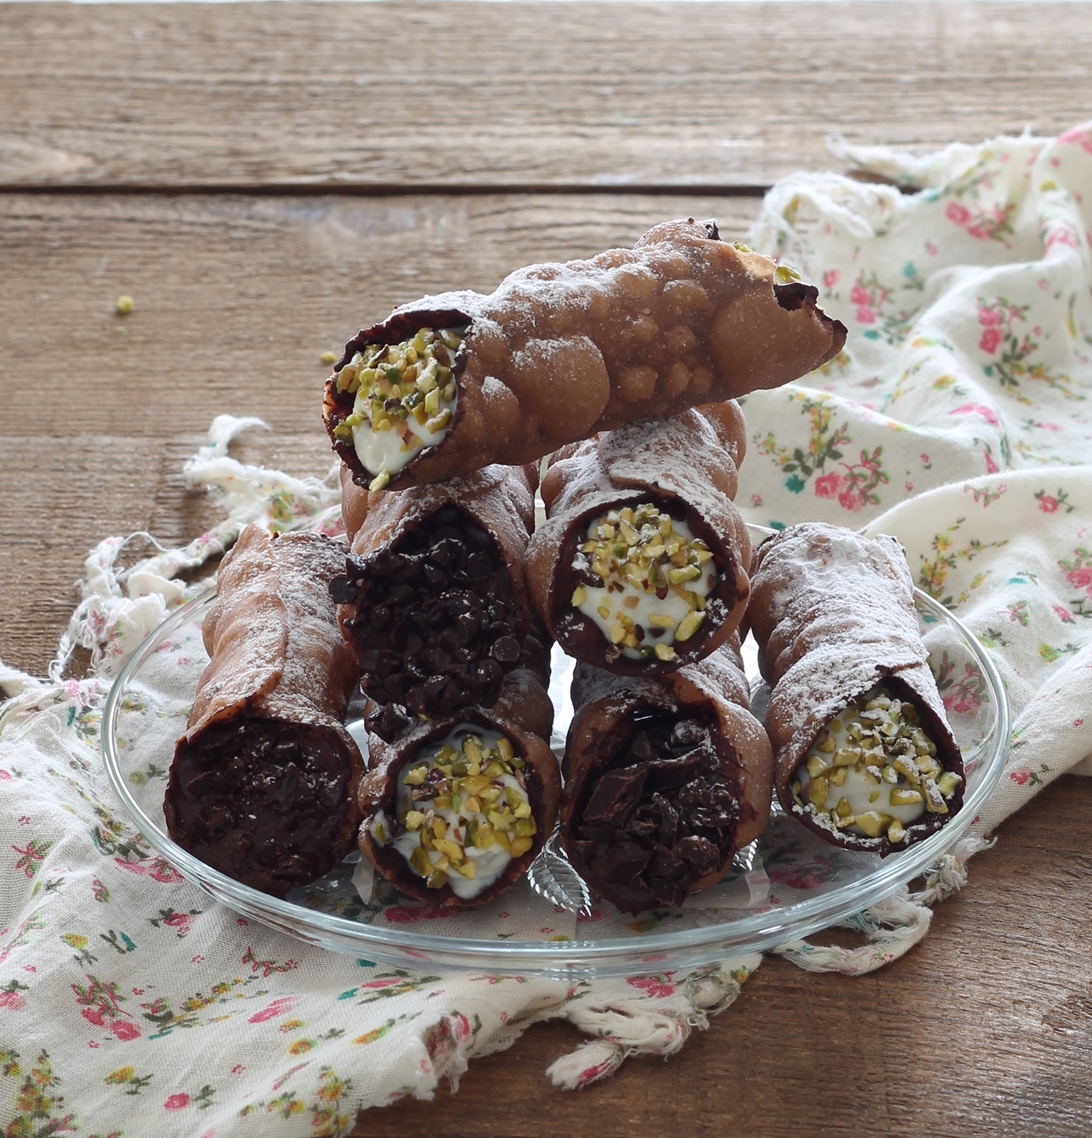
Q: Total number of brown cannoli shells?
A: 7